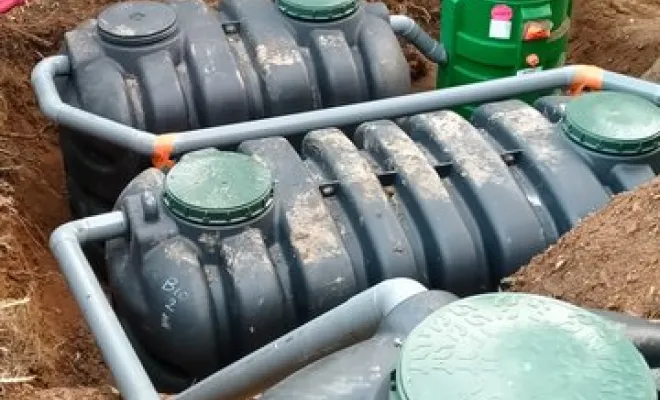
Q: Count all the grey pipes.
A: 4